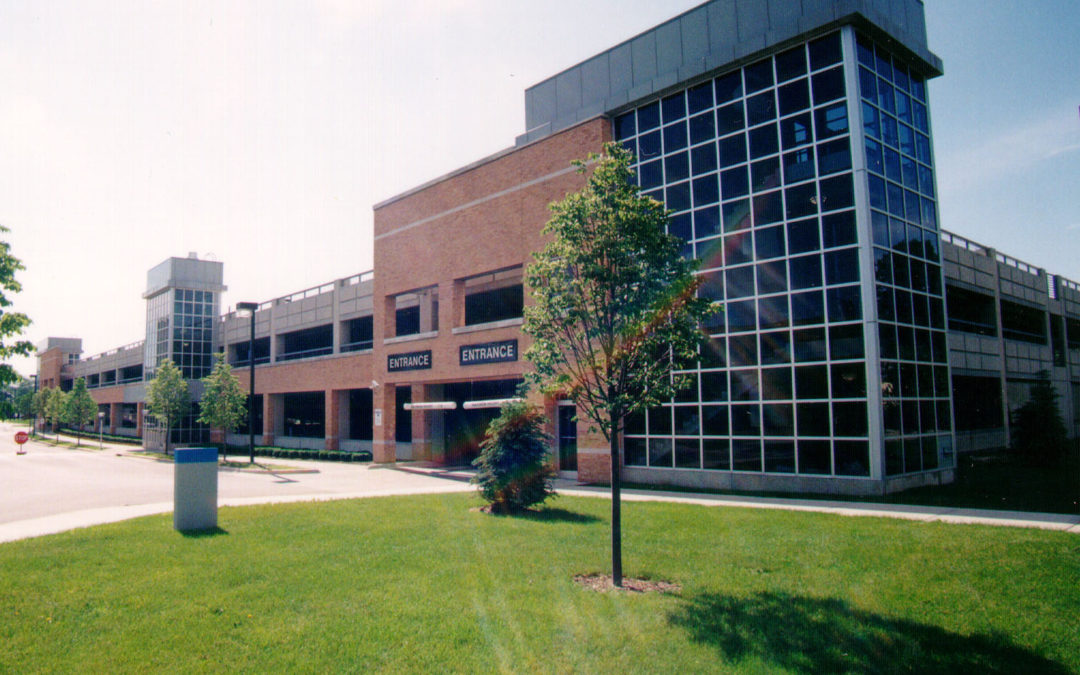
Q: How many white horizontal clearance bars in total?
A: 2